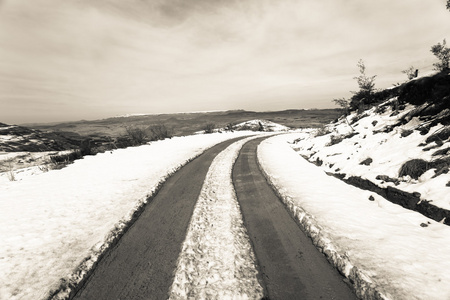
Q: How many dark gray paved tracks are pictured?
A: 2